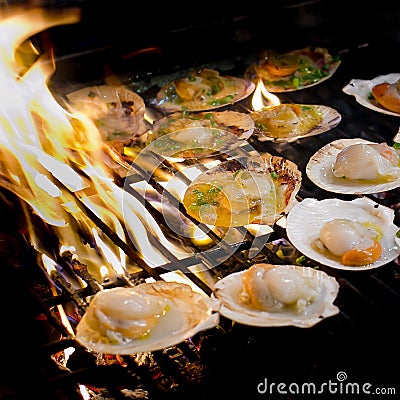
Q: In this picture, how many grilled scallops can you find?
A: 11